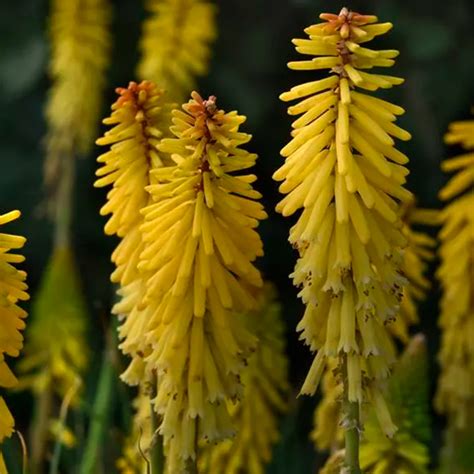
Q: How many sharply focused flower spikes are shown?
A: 3